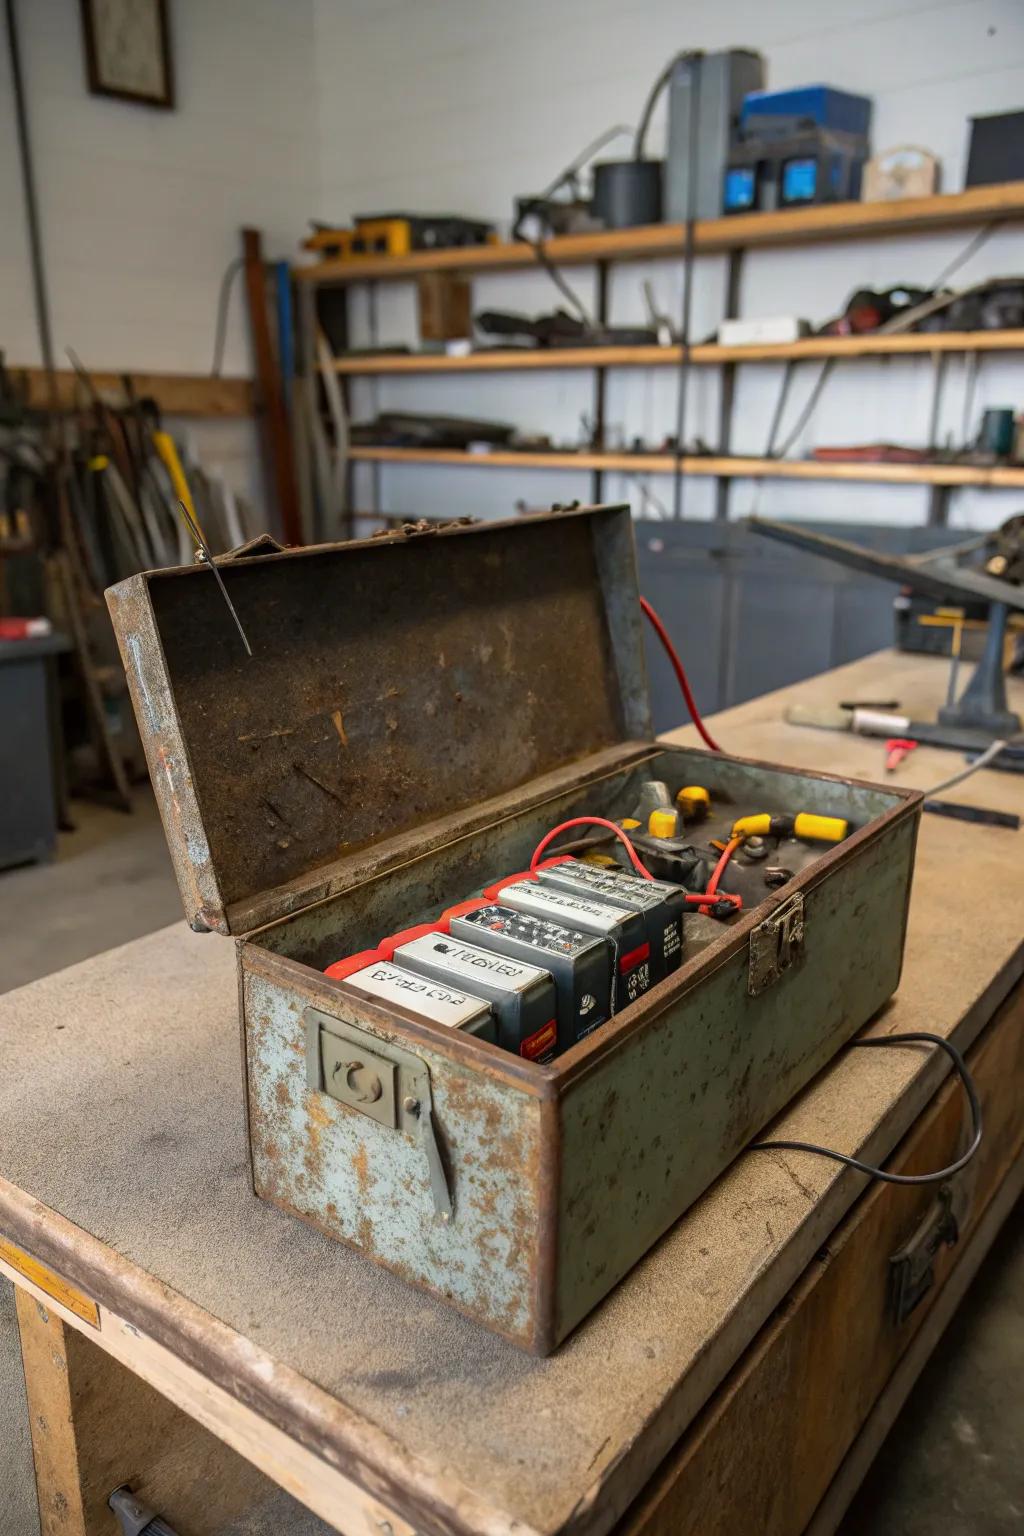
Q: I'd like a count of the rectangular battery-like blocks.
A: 5